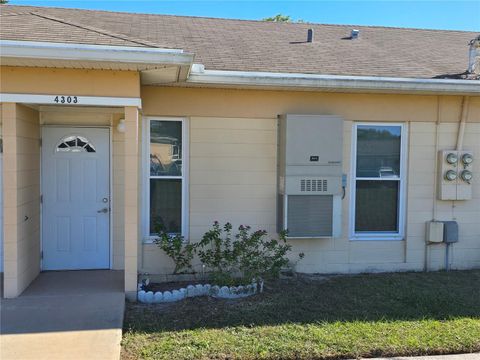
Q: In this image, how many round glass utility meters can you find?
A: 4